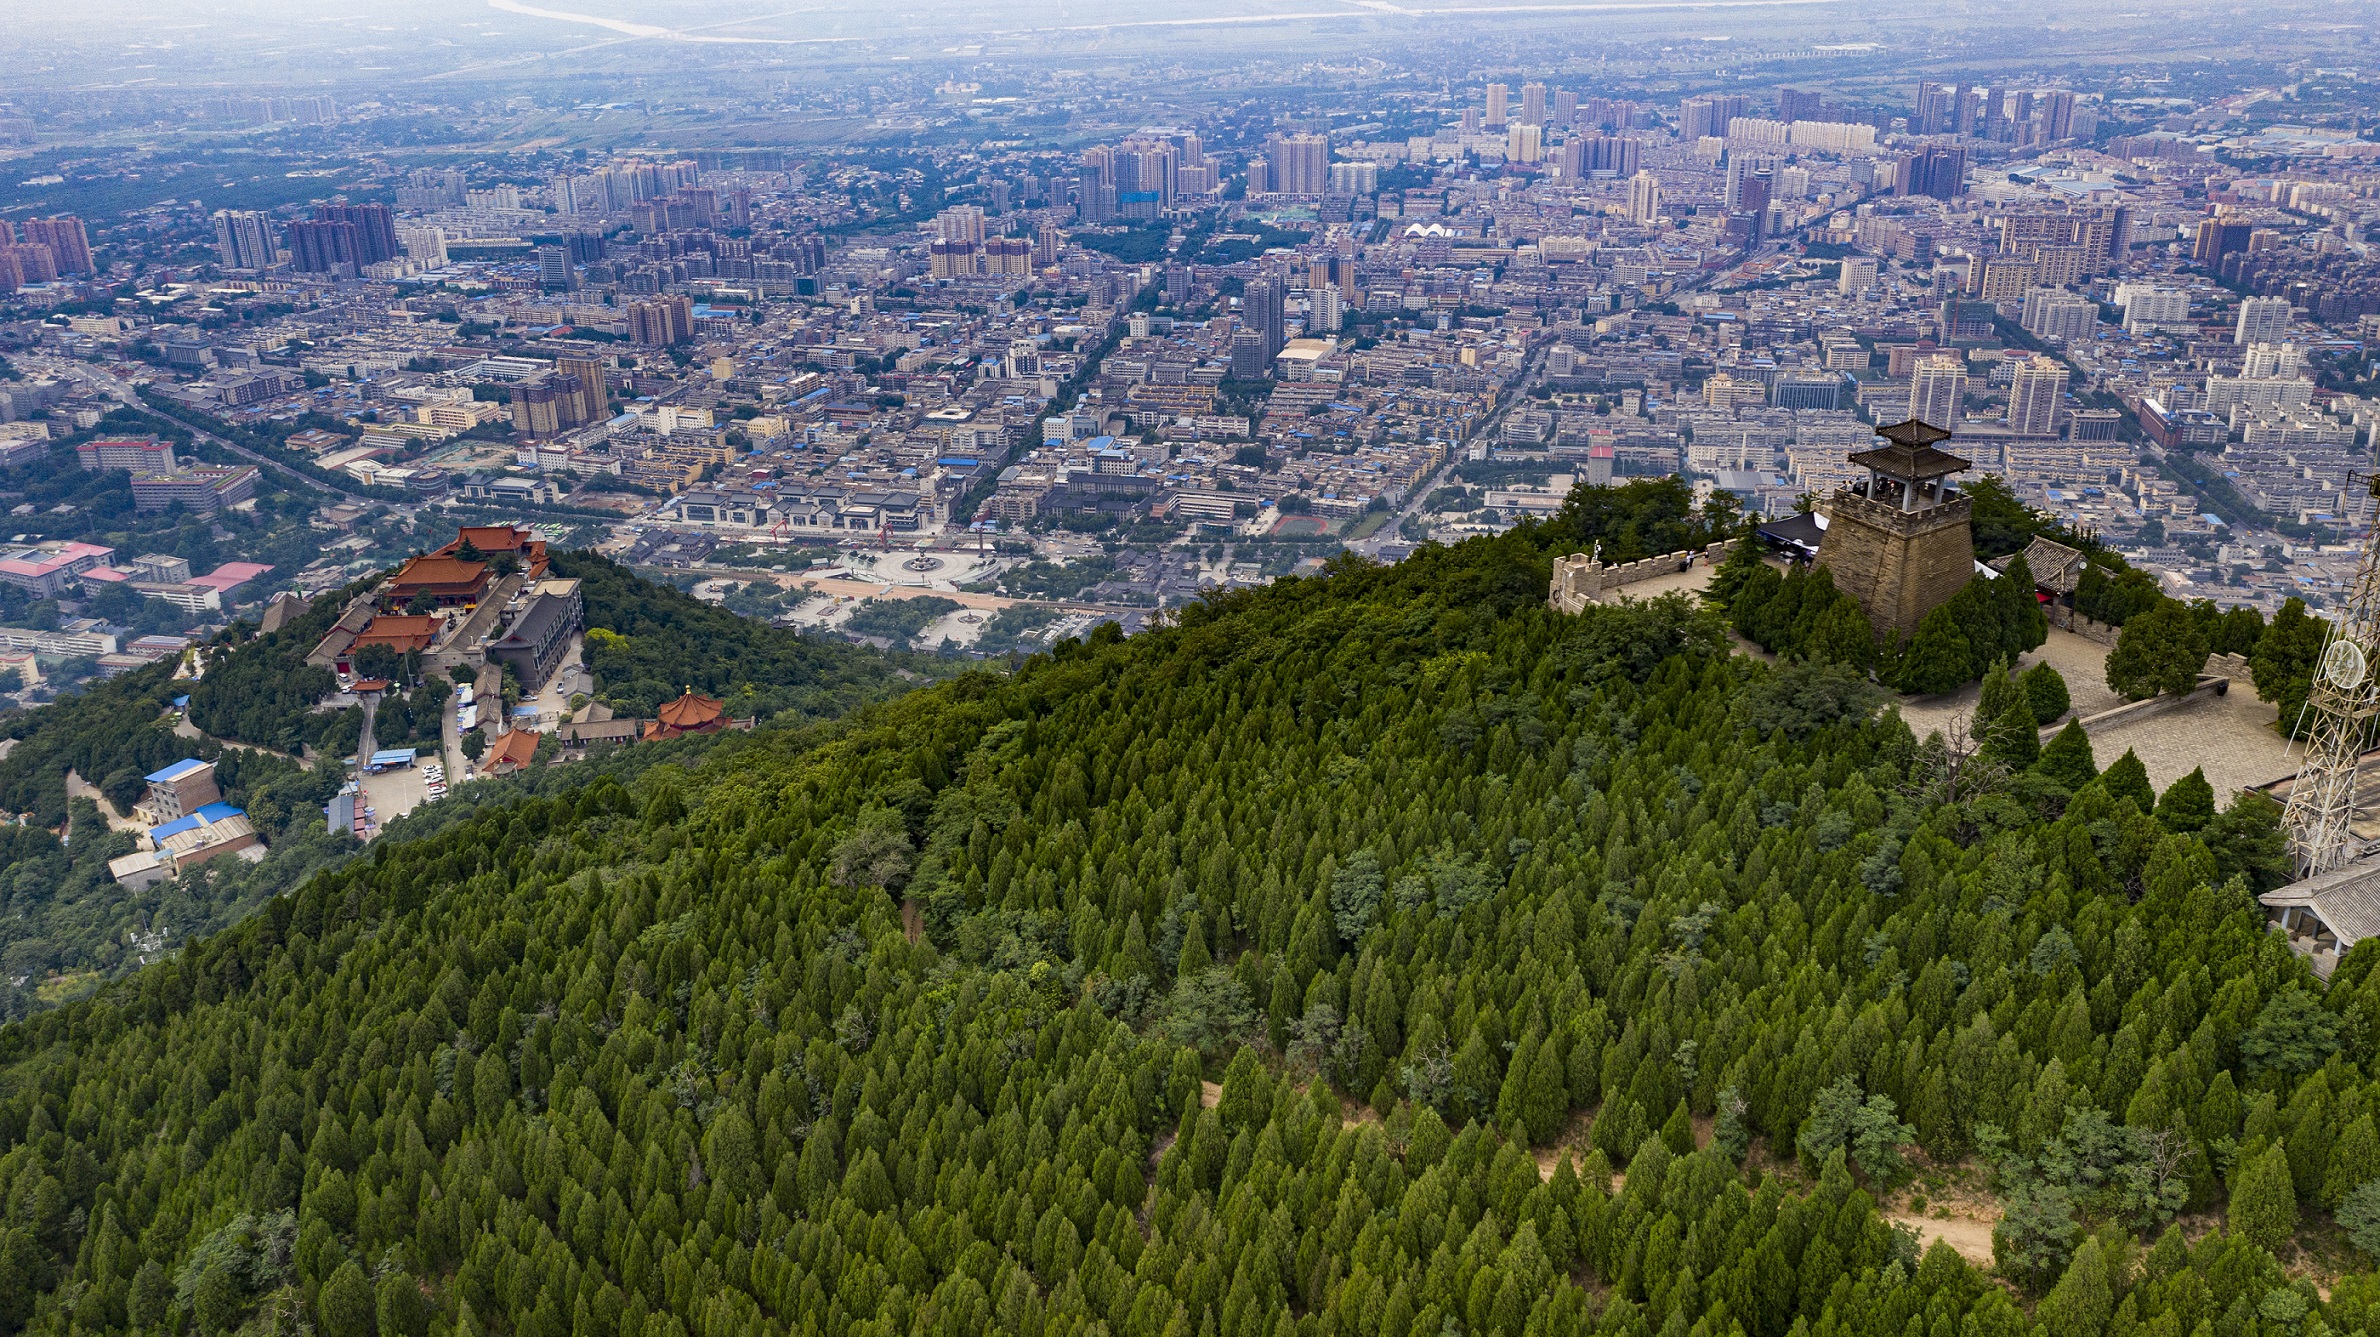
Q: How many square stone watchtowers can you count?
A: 1